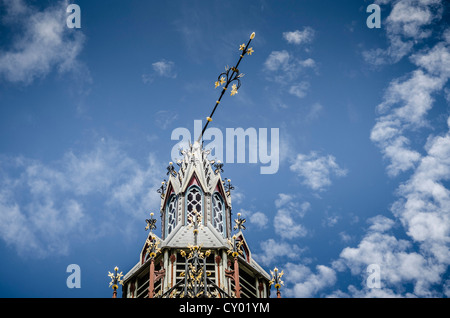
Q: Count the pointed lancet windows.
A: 3